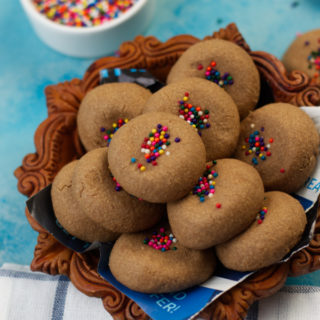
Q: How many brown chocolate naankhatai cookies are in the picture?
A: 11